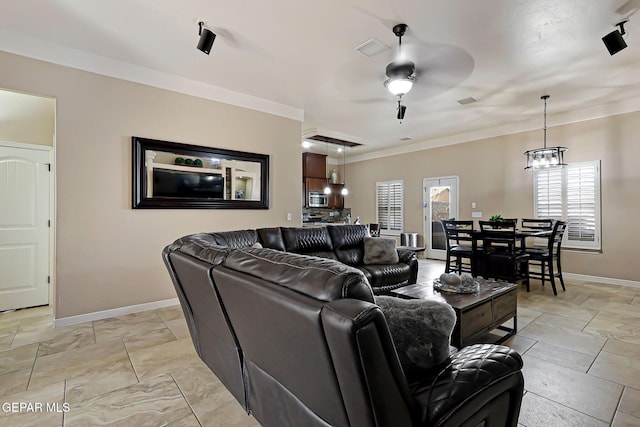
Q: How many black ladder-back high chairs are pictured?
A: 6